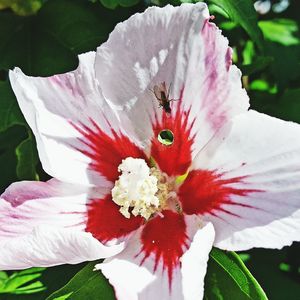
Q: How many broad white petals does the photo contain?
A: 5